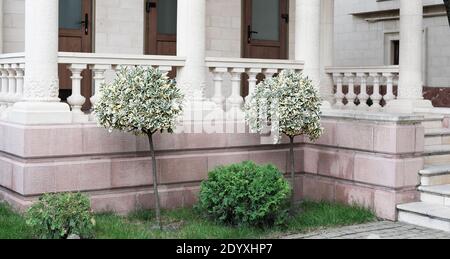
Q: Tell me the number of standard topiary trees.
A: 2